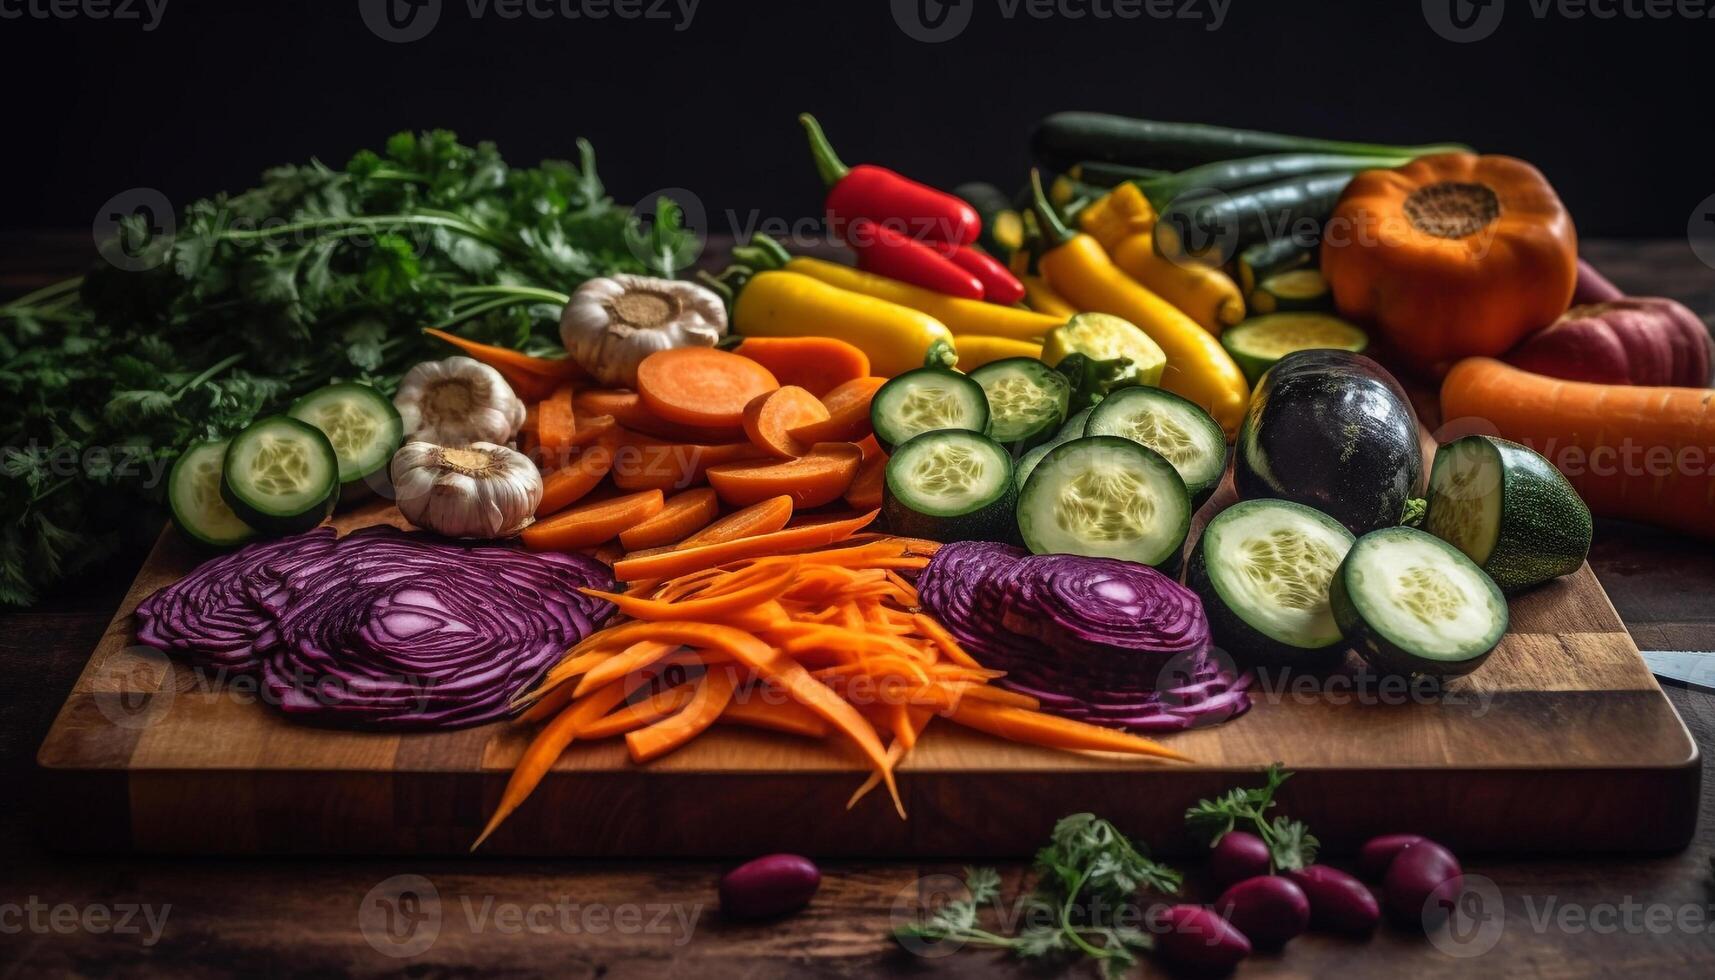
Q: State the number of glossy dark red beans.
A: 7